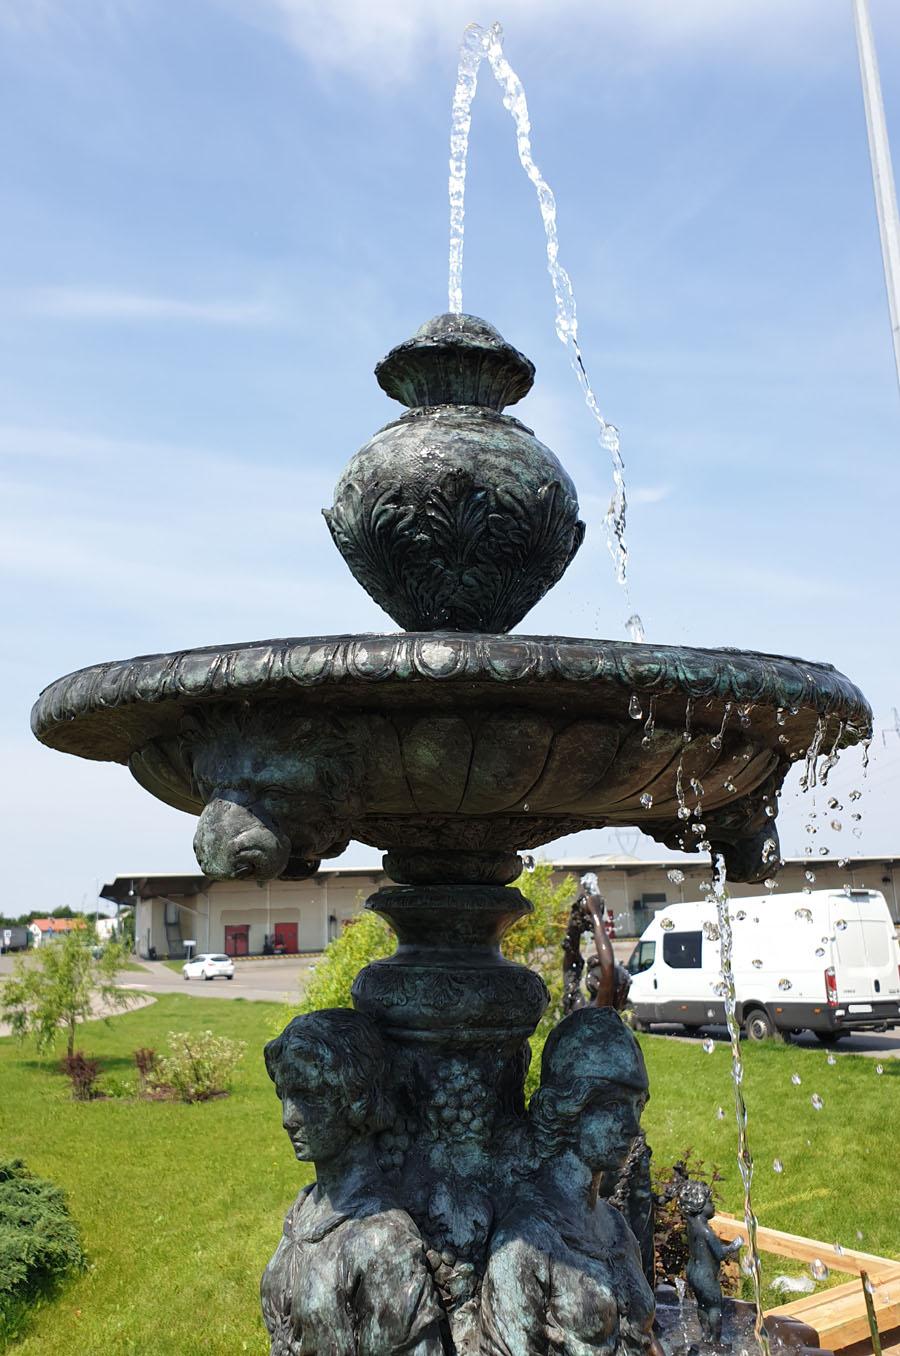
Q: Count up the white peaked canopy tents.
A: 0